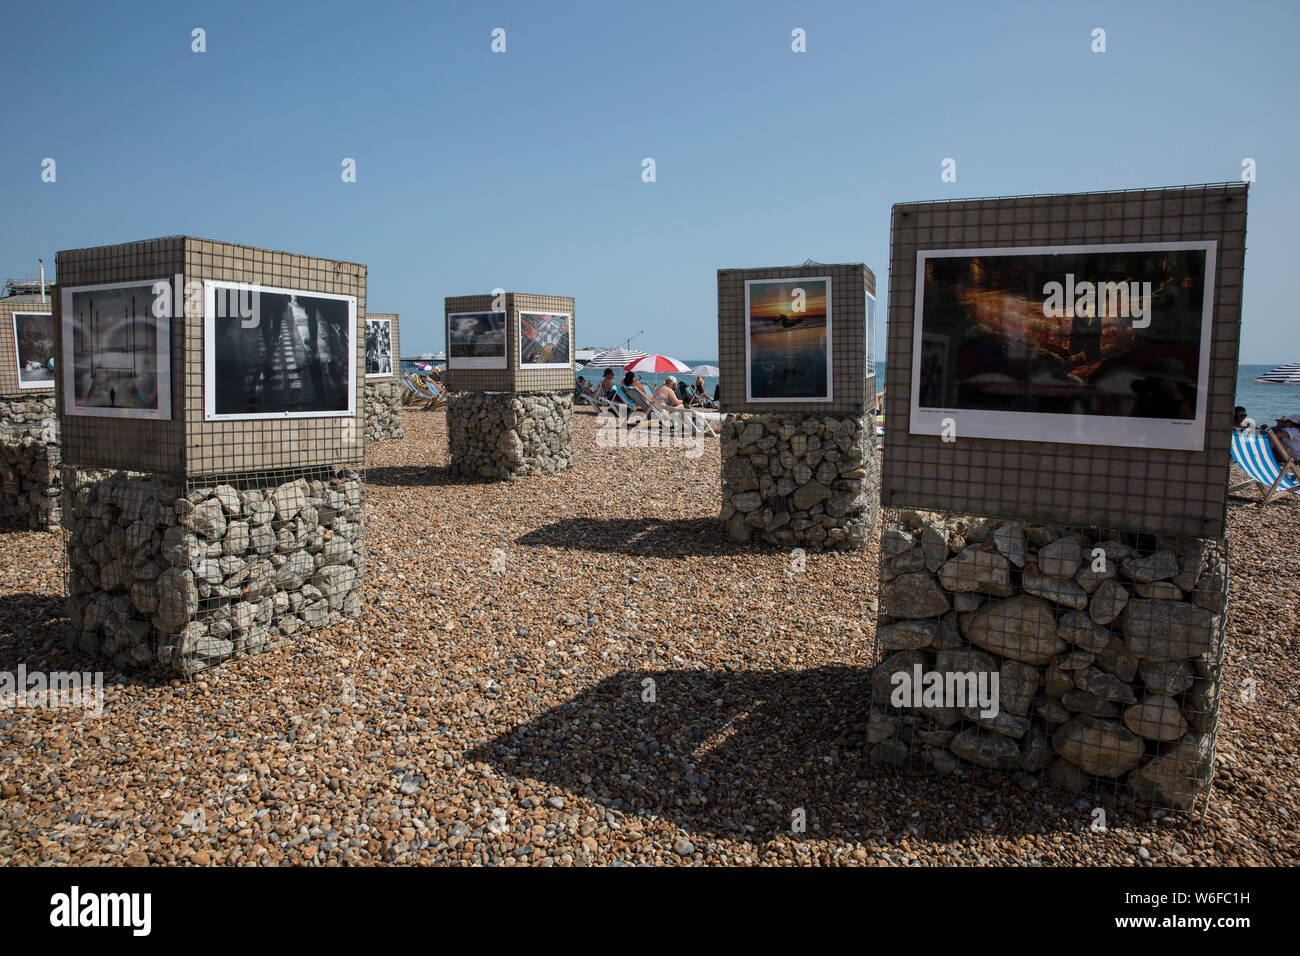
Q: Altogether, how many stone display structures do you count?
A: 6